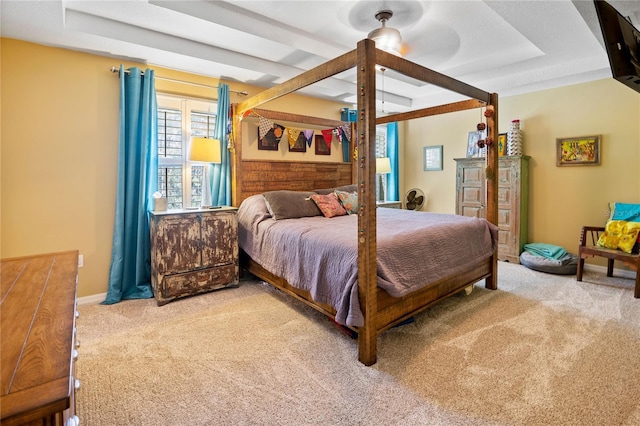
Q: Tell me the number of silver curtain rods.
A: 2